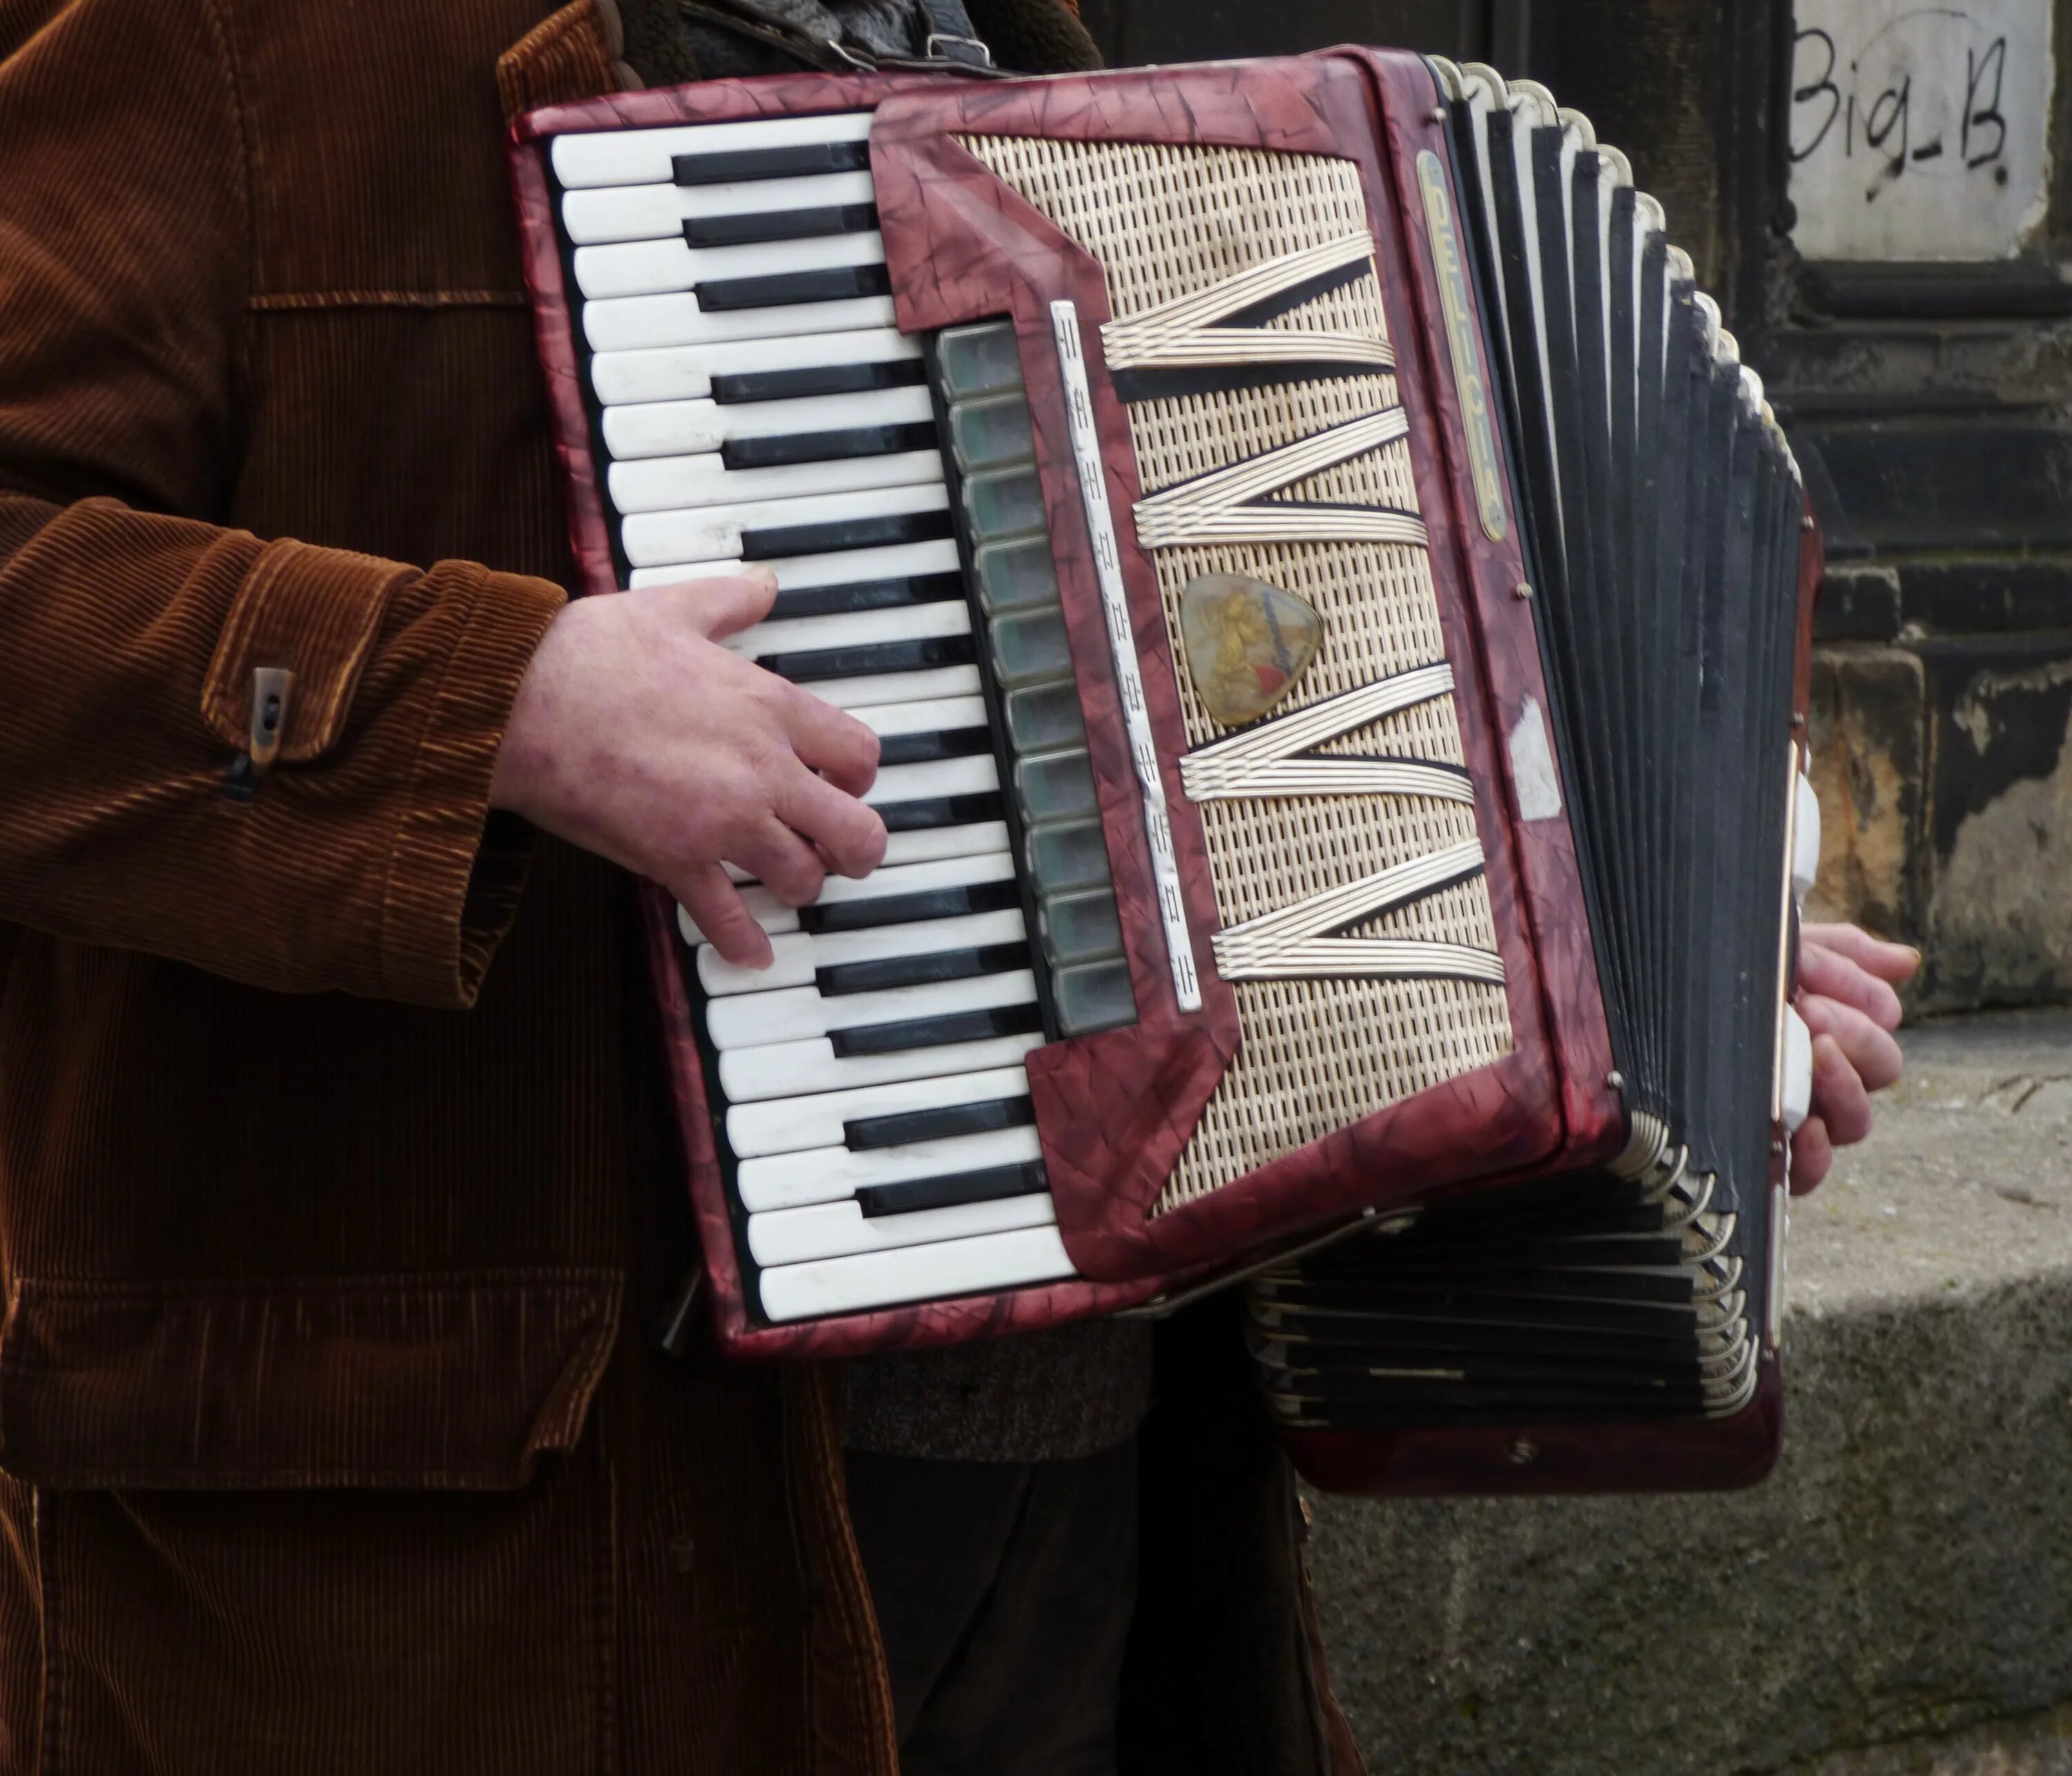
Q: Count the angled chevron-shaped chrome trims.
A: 4